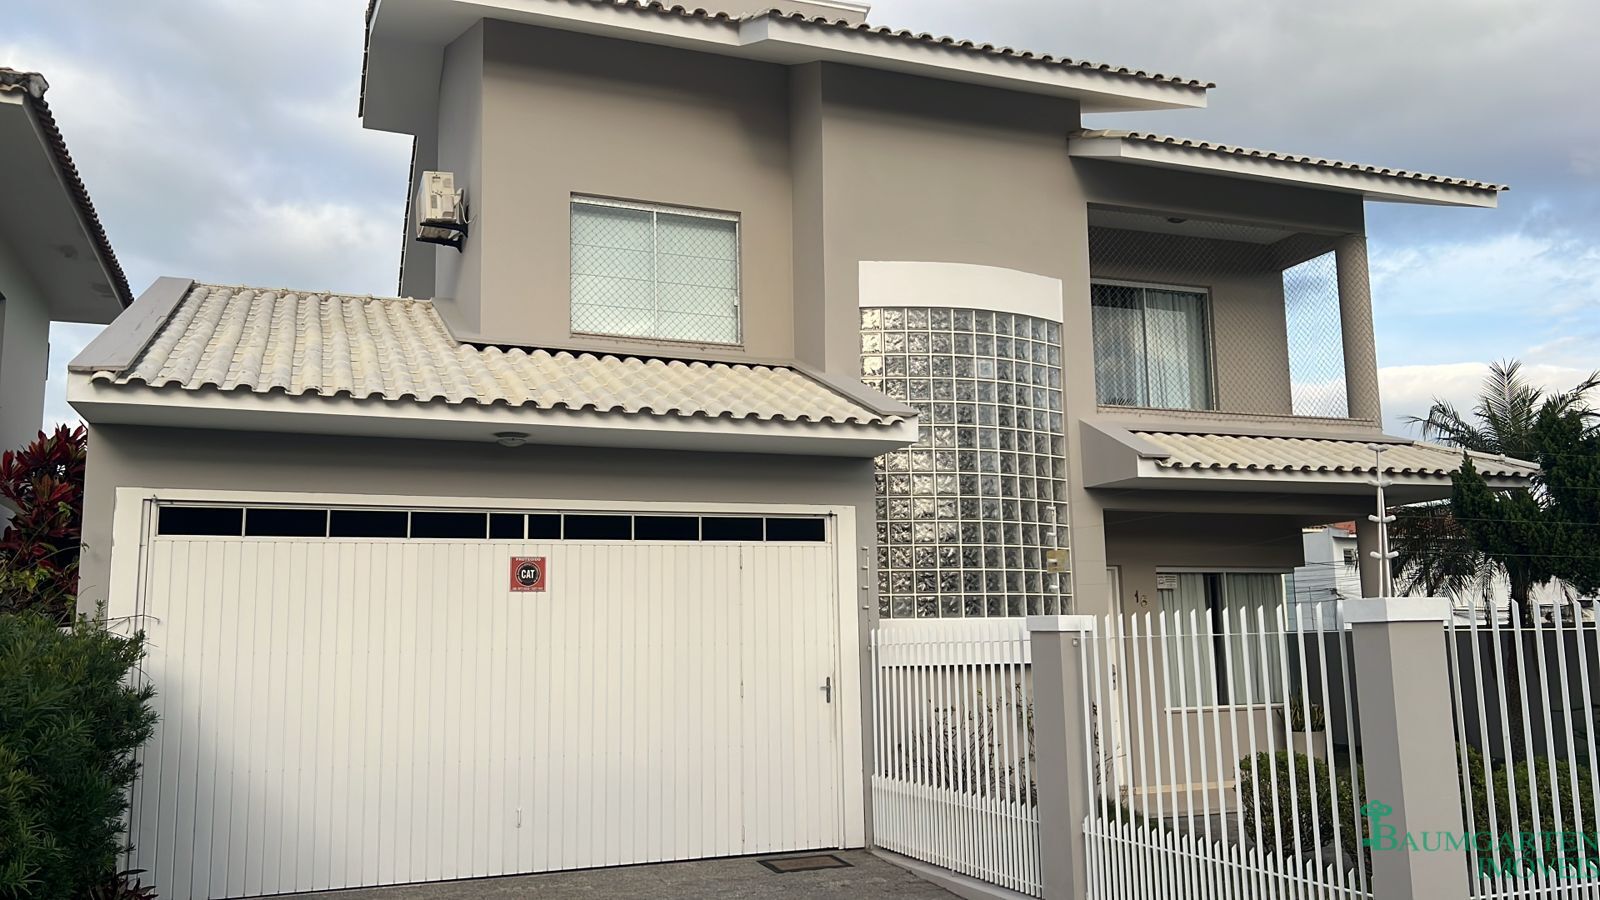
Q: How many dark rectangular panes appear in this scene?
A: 10